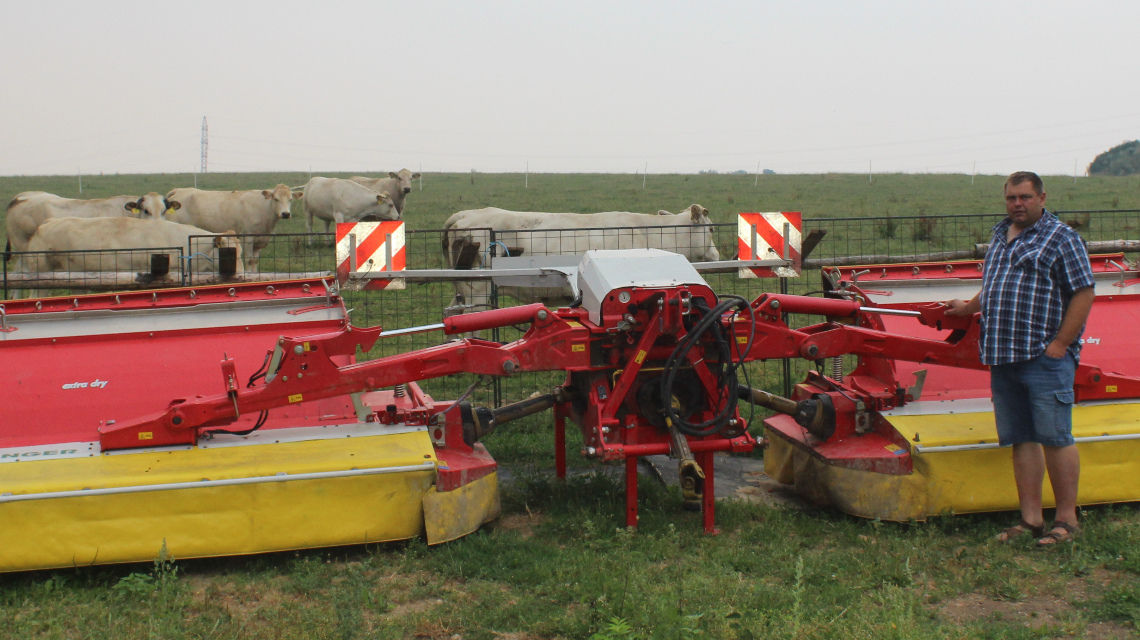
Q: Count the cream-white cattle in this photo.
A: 6